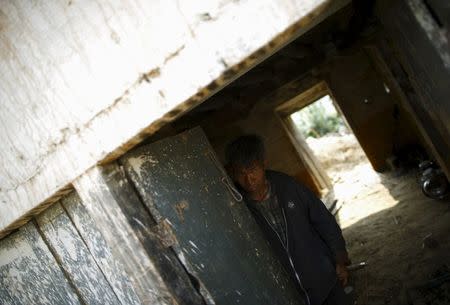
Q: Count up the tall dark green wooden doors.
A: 1